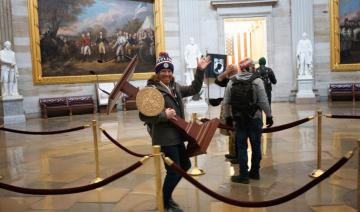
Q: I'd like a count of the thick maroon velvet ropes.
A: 6